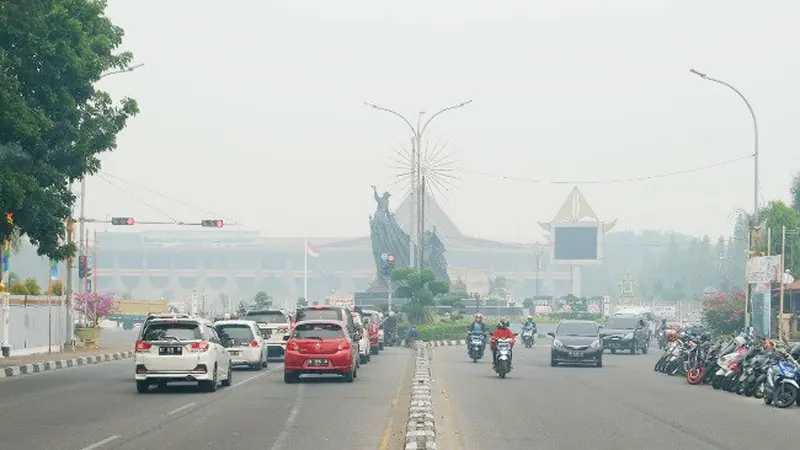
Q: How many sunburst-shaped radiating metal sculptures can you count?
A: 1